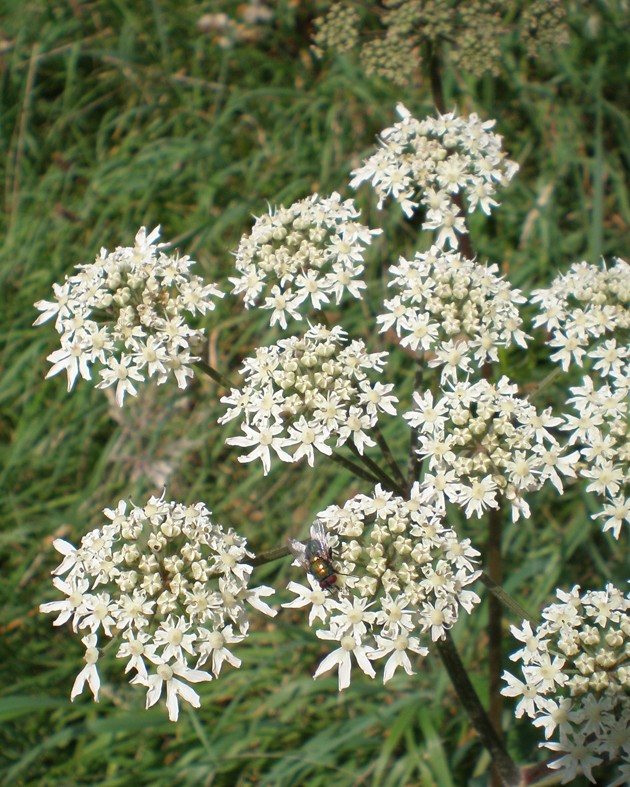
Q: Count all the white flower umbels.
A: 11